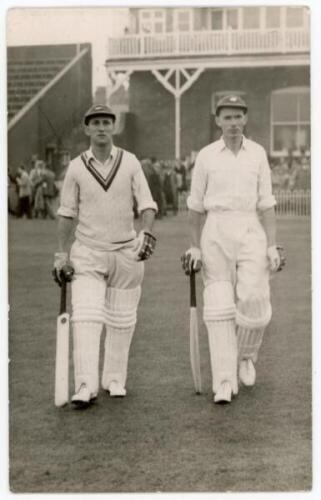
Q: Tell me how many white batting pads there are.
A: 4